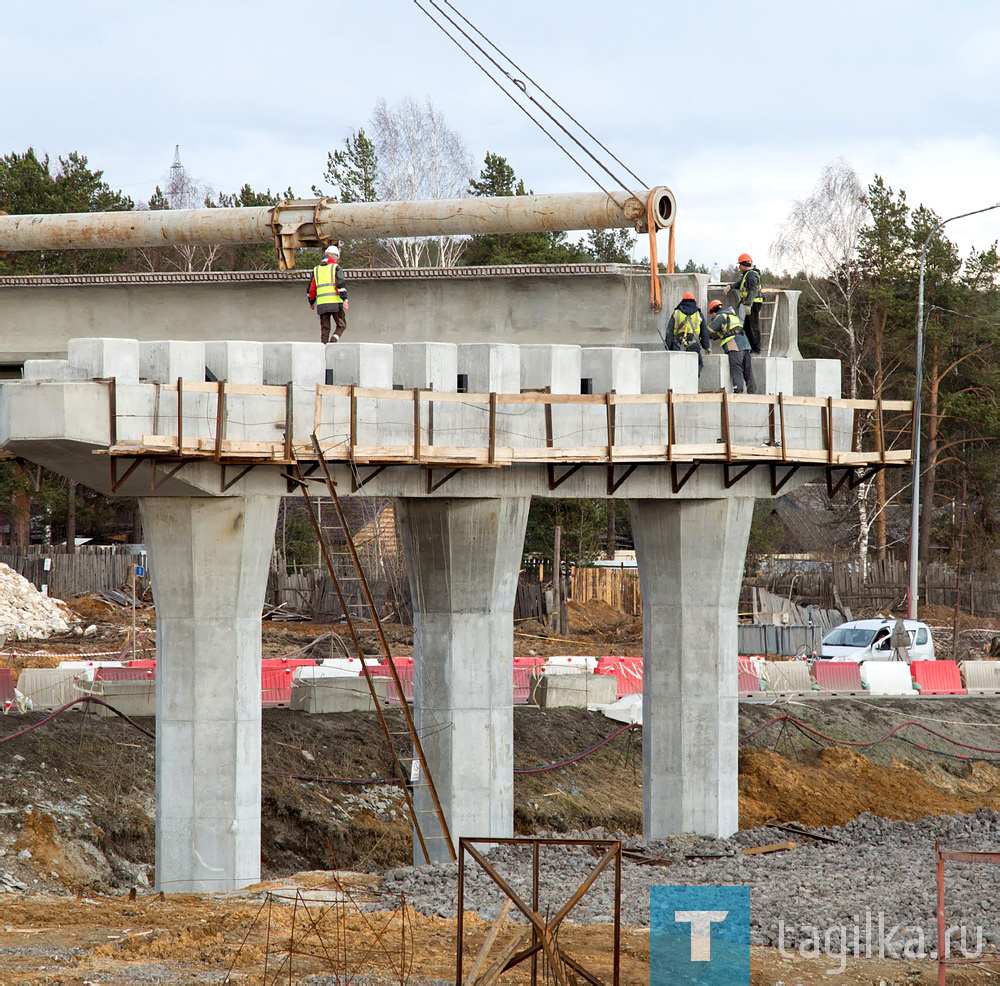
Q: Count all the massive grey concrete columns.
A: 3